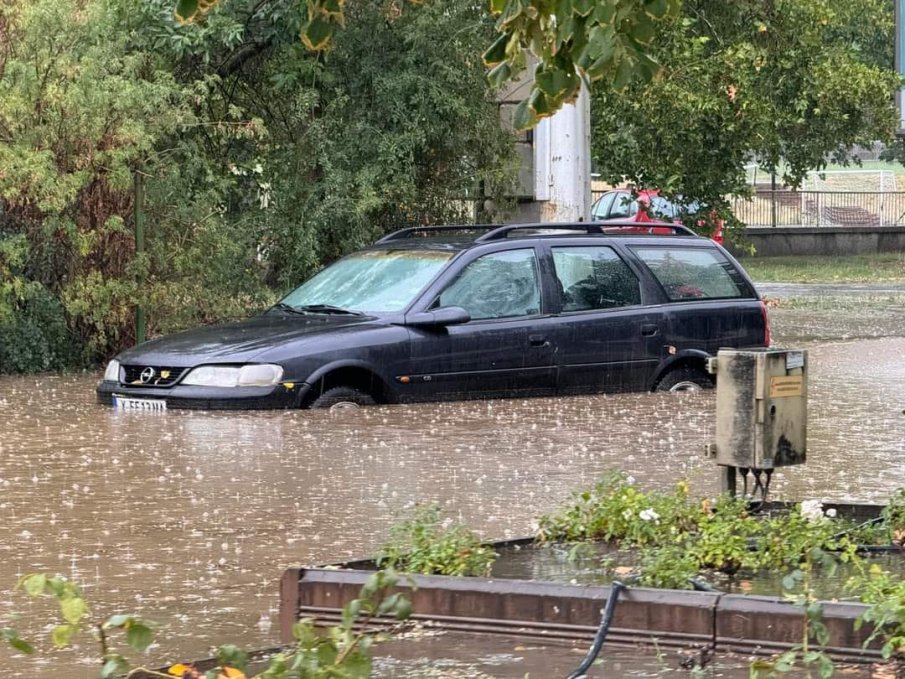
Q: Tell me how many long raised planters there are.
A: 1